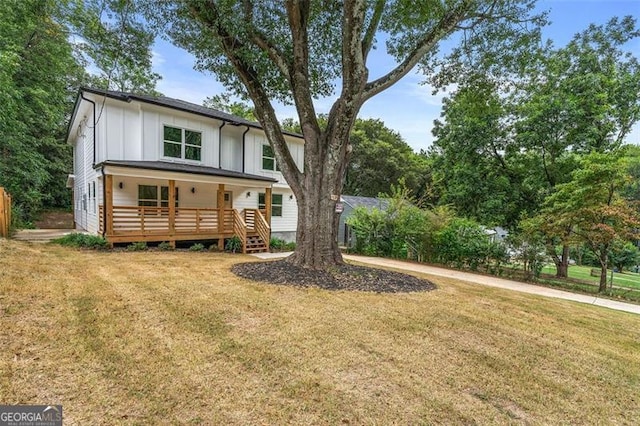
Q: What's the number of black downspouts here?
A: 4